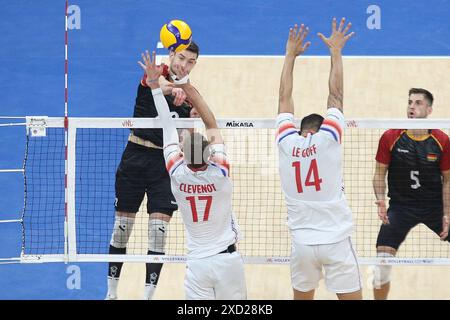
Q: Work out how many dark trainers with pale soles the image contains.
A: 0